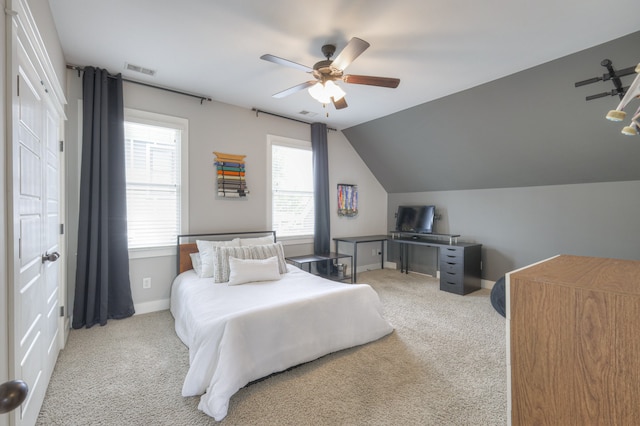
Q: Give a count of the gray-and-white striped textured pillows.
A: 1